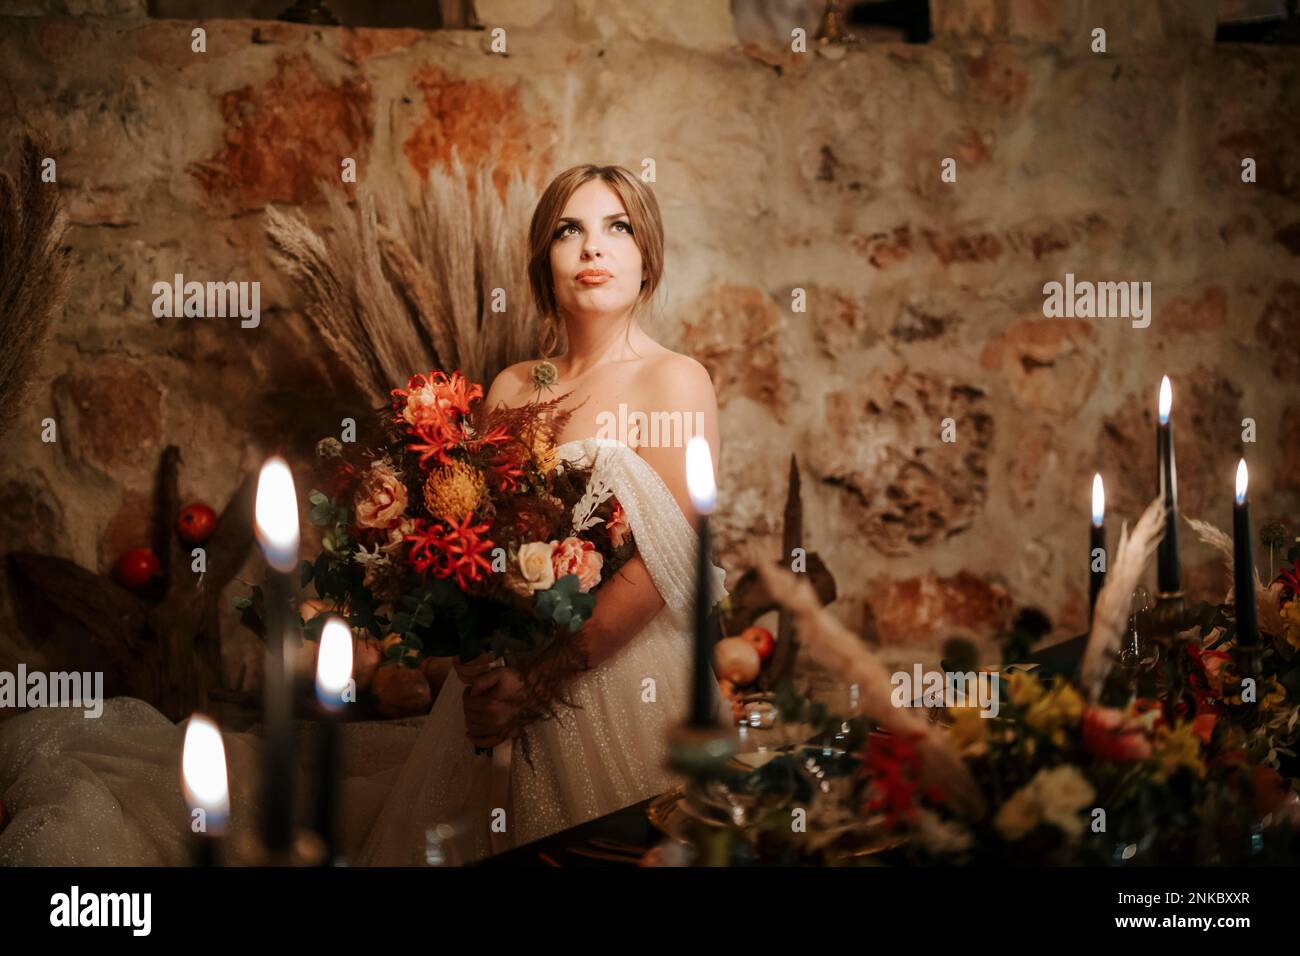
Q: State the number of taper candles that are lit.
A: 7